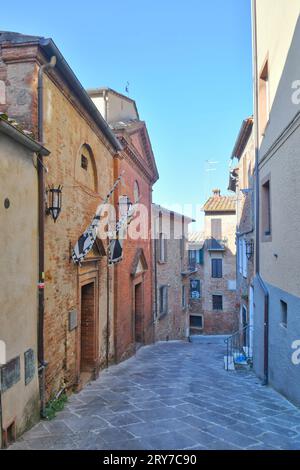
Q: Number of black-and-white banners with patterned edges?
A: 2